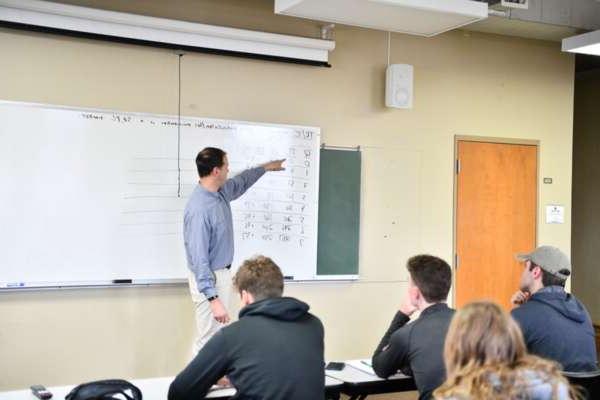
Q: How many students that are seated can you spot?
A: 4